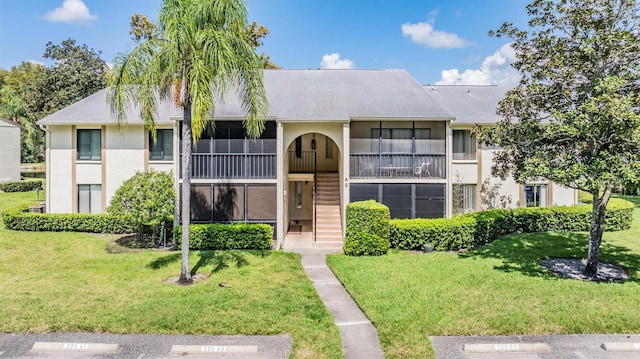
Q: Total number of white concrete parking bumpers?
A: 4